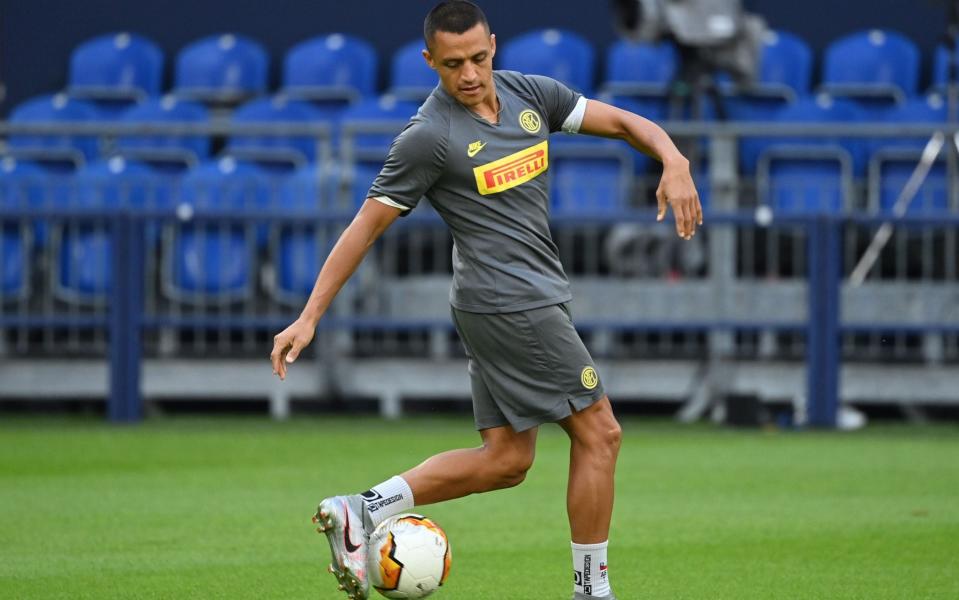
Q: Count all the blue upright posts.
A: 2